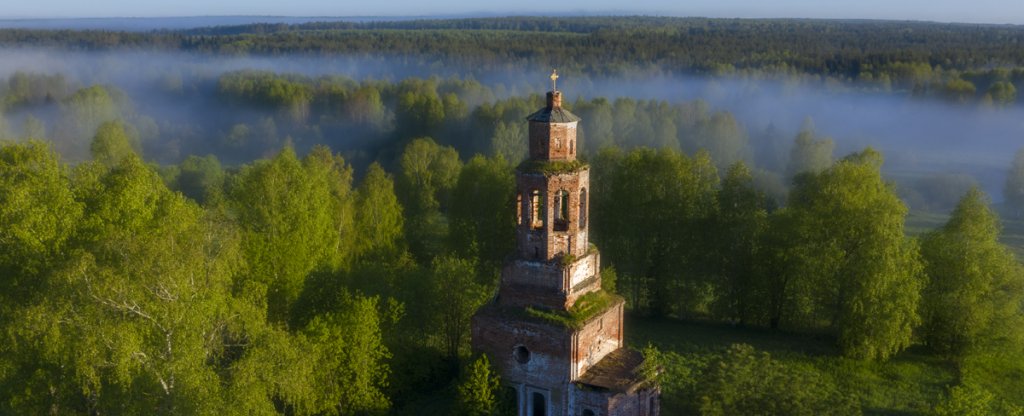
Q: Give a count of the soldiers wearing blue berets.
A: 0